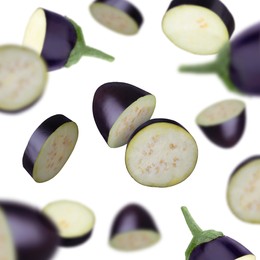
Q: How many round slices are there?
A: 7